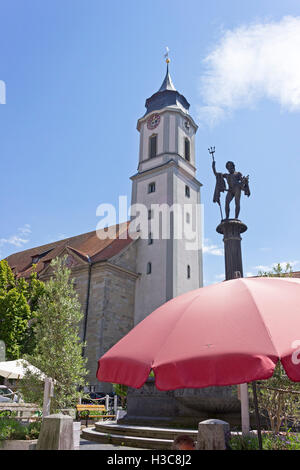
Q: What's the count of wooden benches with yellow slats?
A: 1